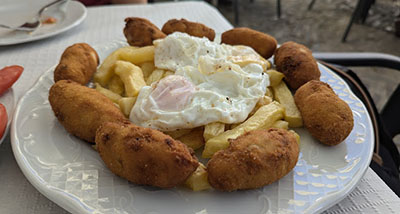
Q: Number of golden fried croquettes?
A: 9